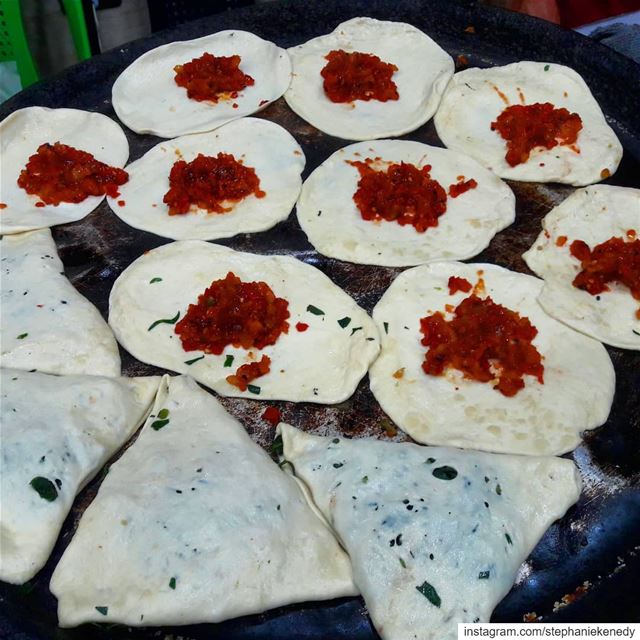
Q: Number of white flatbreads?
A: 13